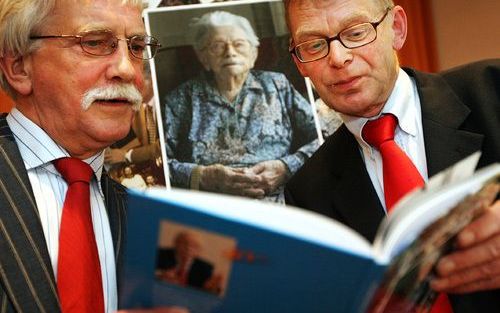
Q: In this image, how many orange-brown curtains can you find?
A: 1